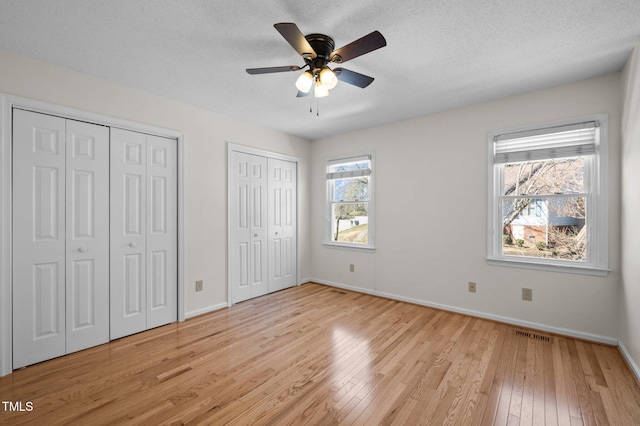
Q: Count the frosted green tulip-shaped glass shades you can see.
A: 0